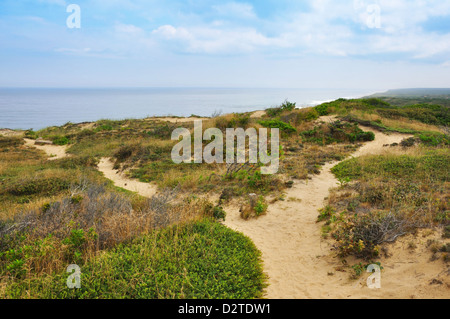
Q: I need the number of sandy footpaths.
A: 2